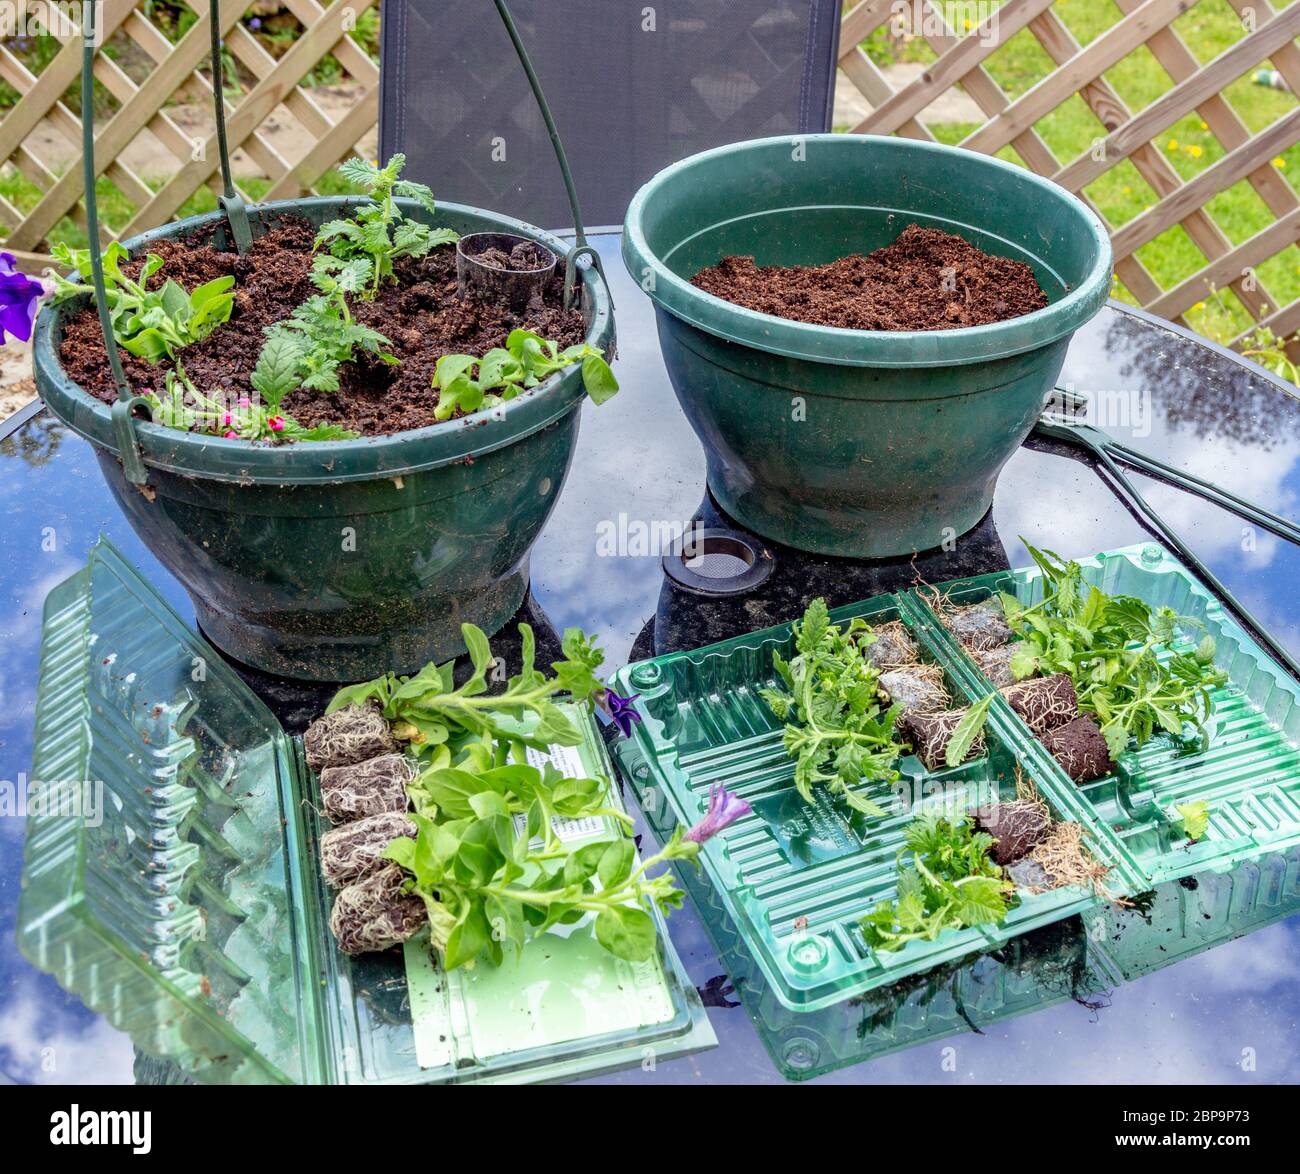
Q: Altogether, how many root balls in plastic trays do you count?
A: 13